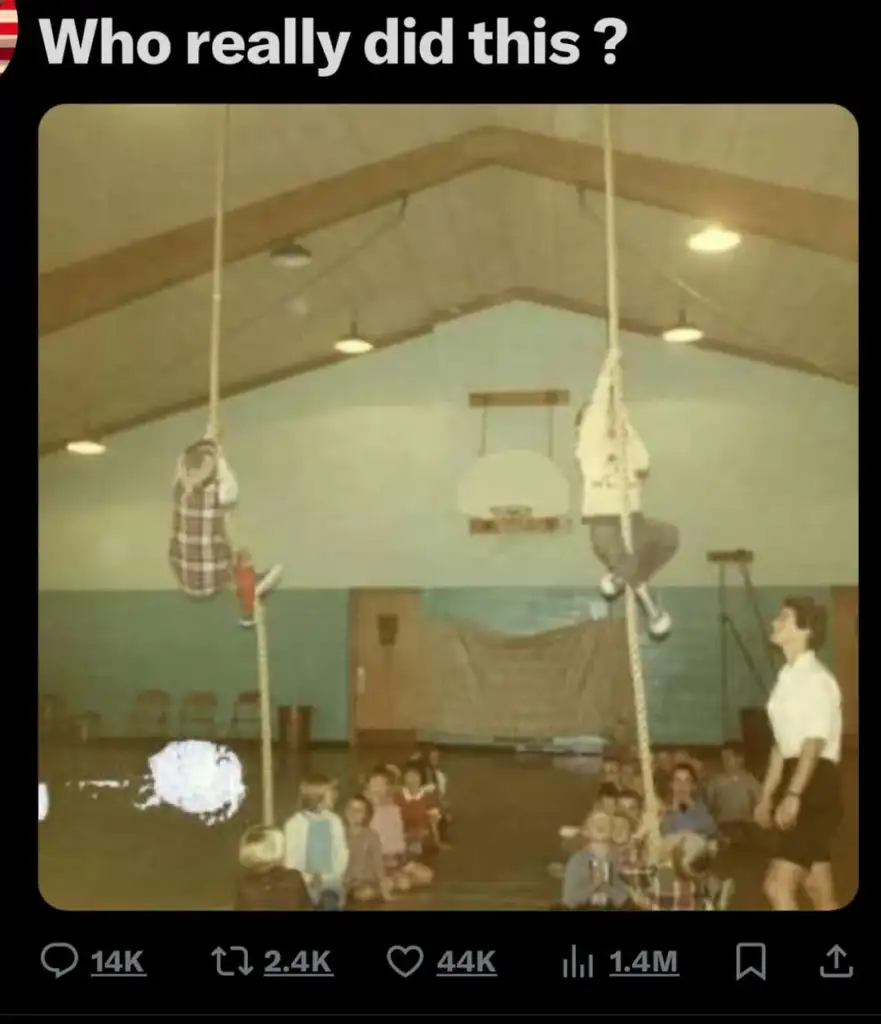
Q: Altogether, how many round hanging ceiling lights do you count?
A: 5